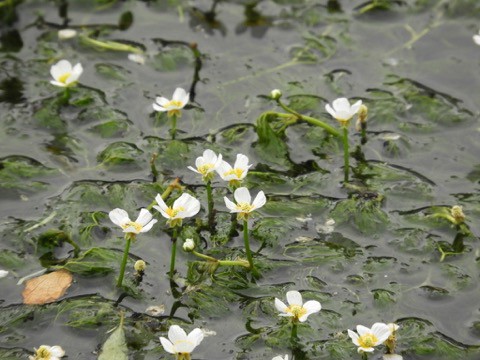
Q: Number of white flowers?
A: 12